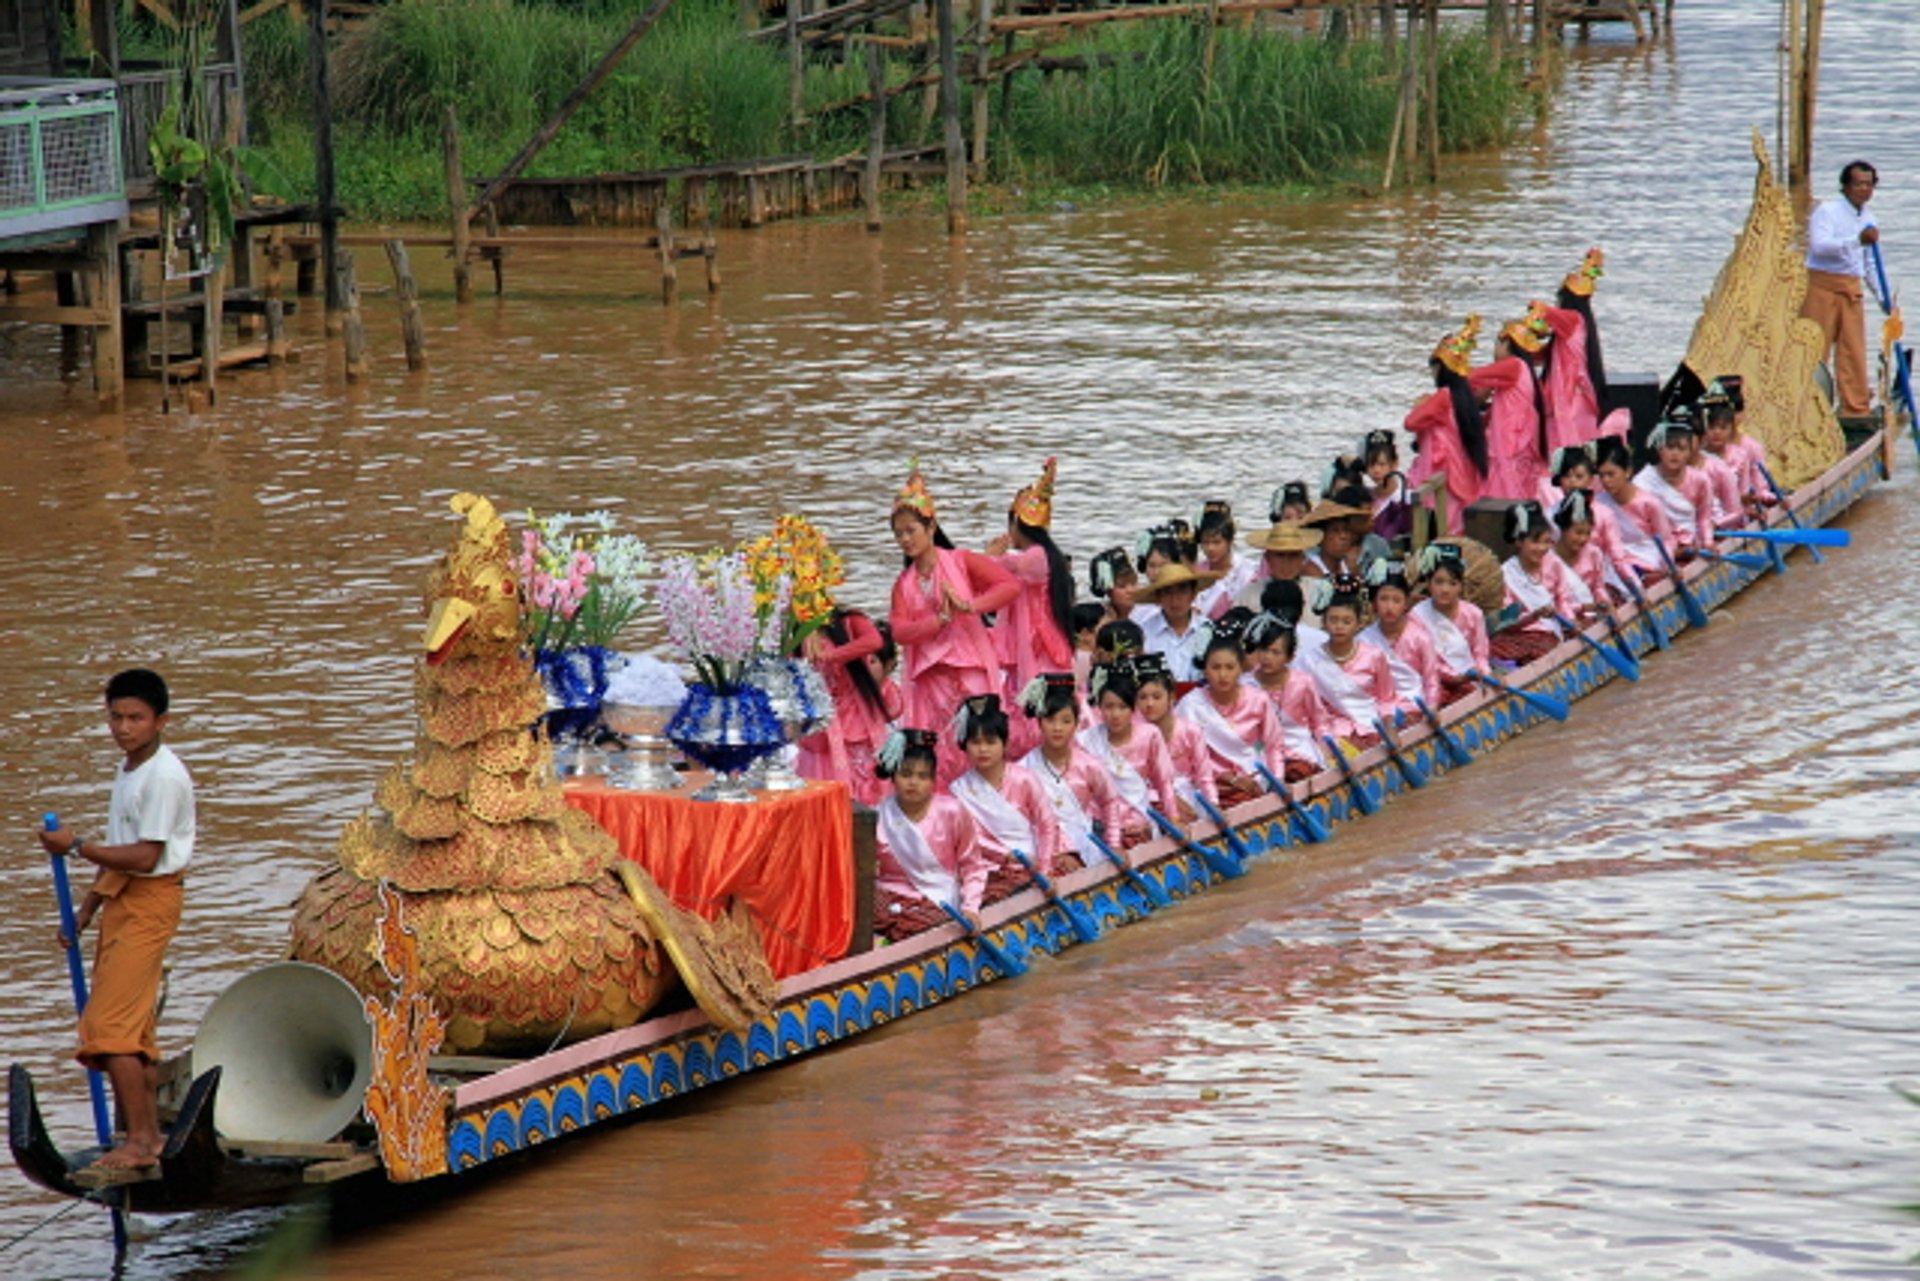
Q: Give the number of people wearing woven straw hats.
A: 3